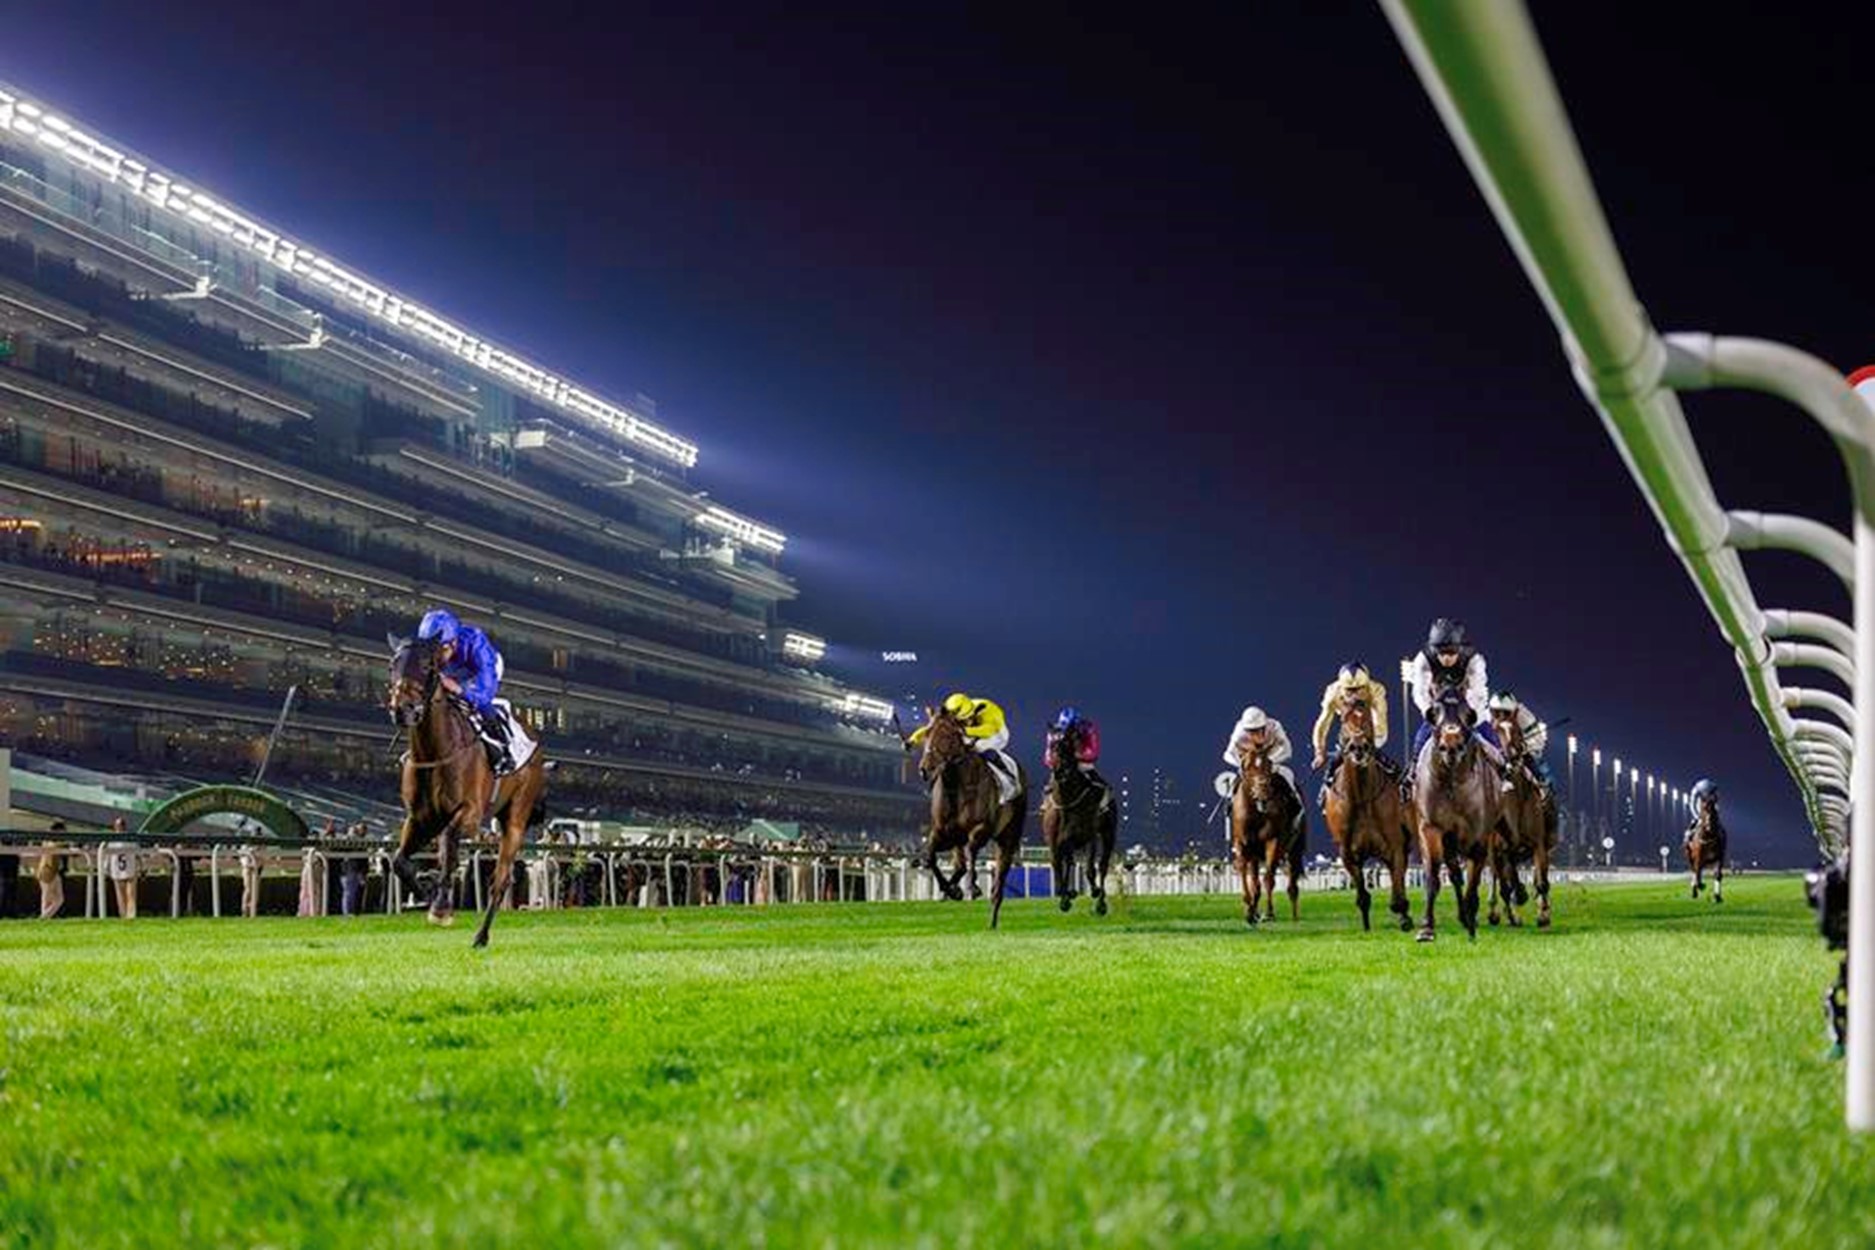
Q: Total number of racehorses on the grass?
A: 8